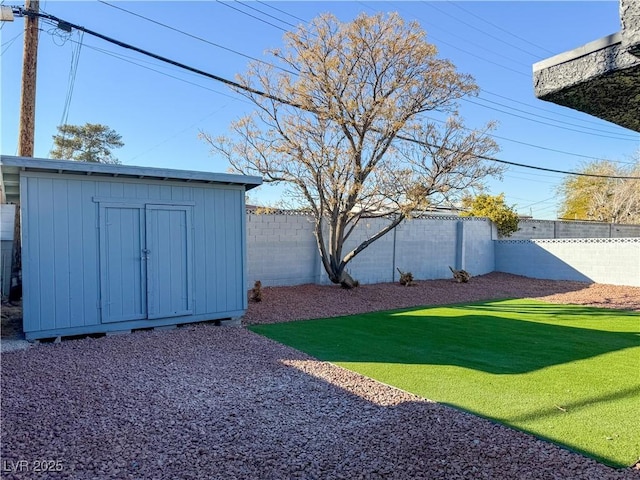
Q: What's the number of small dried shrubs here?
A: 3